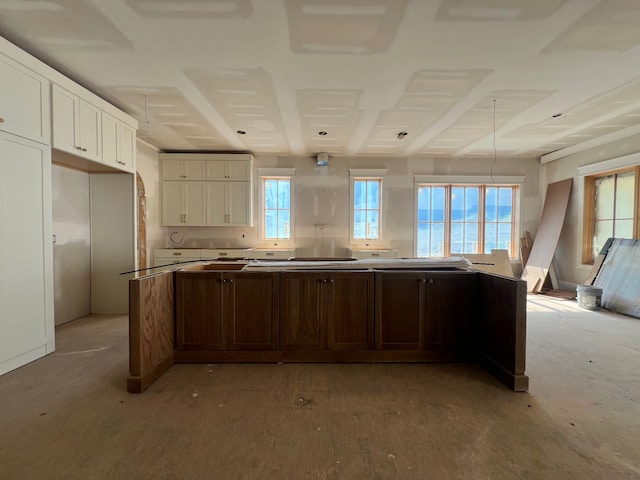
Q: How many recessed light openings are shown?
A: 4